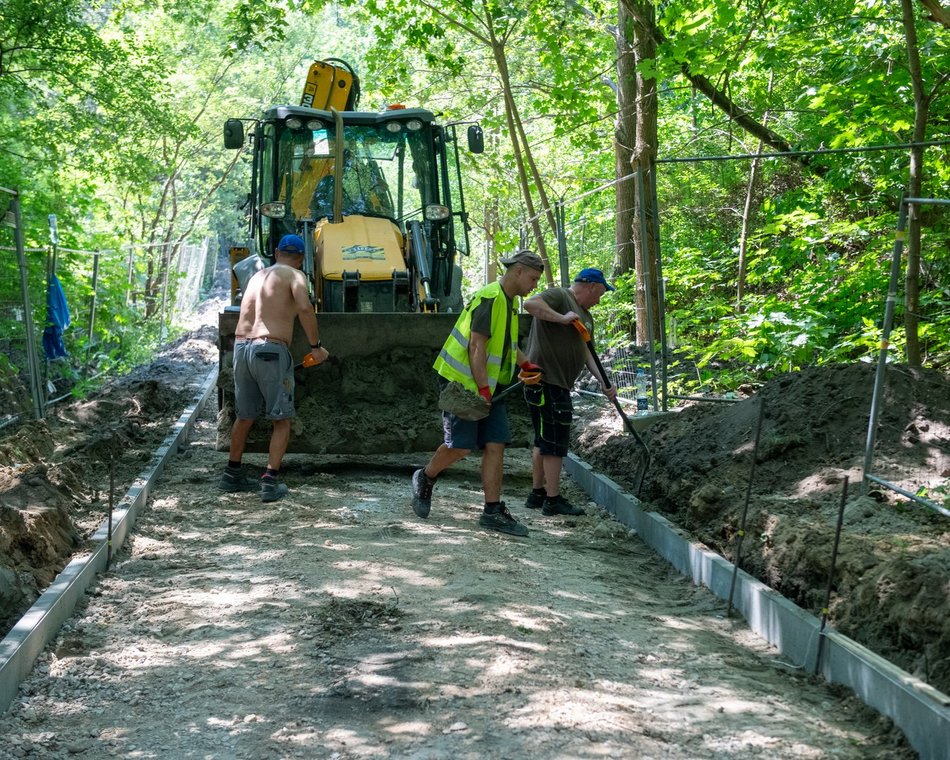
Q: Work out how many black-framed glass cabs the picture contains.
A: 1